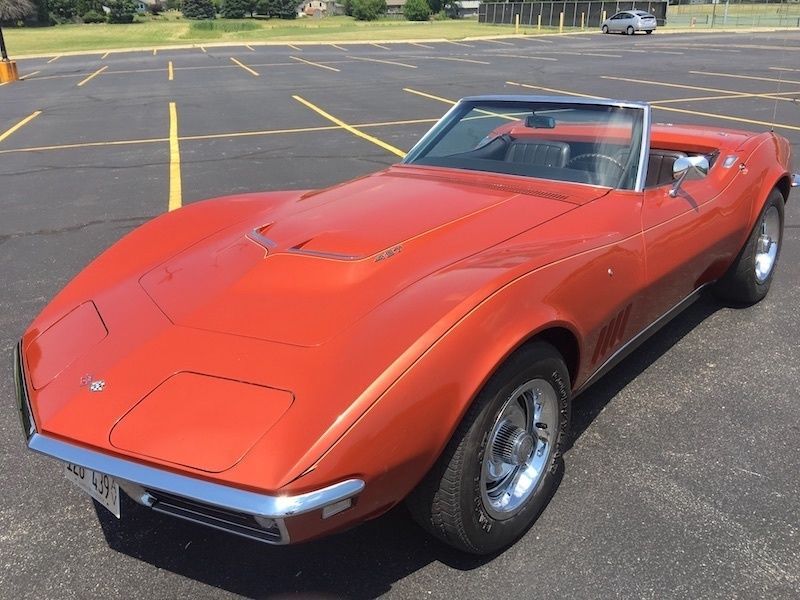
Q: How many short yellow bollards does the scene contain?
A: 5